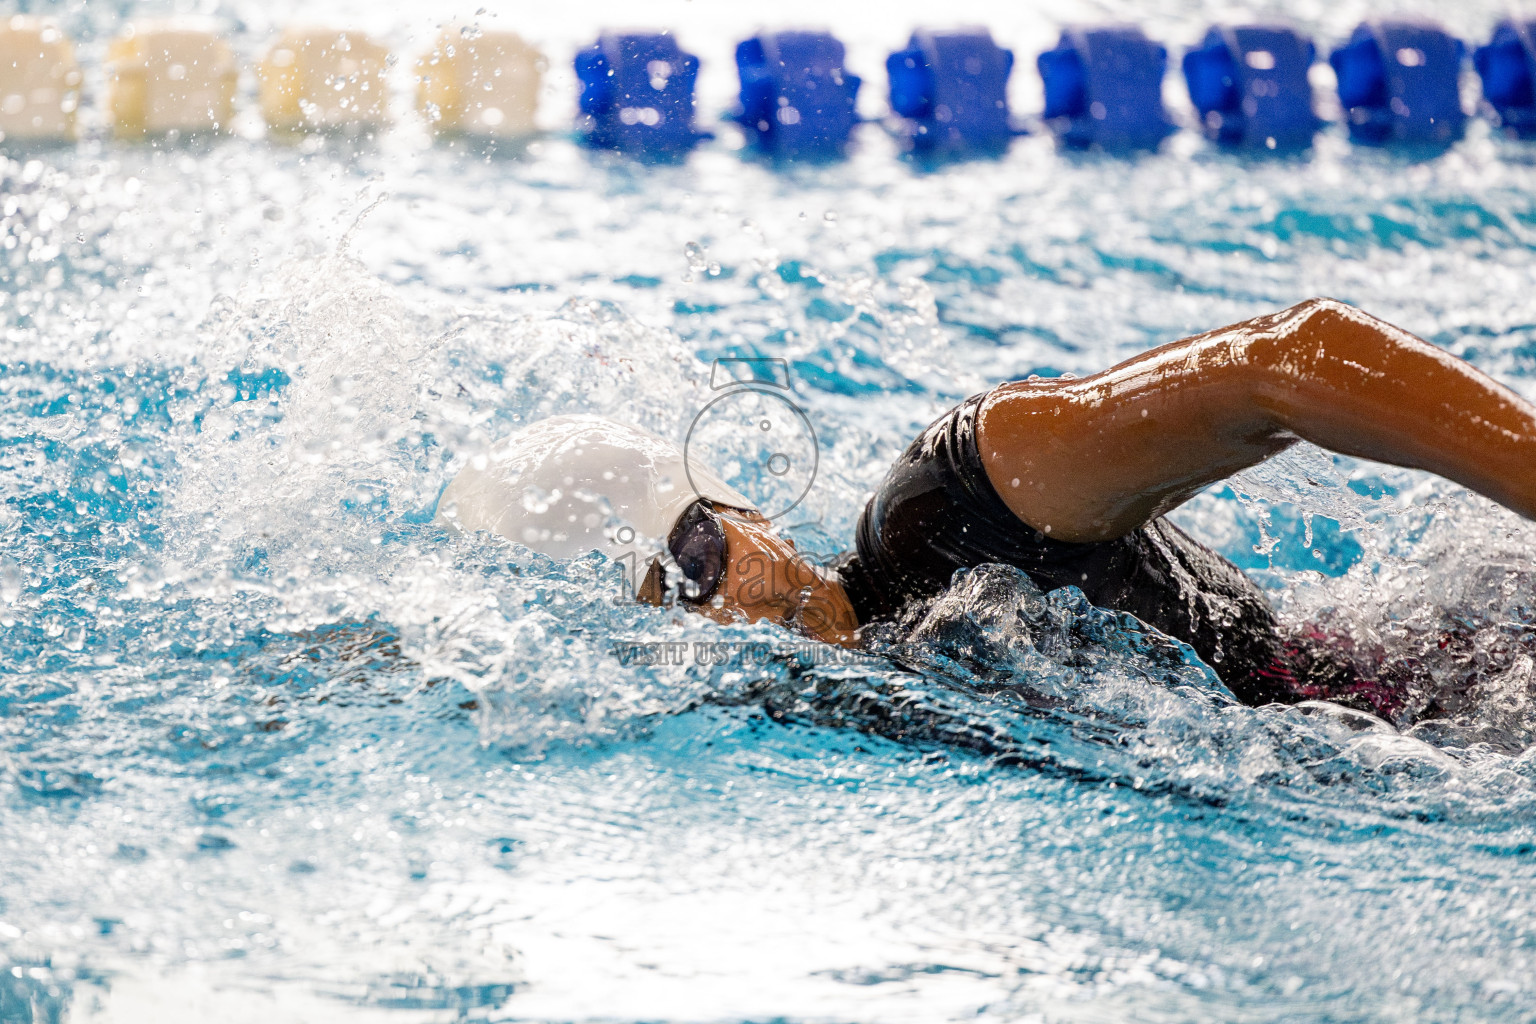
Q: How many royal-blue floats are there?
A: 7